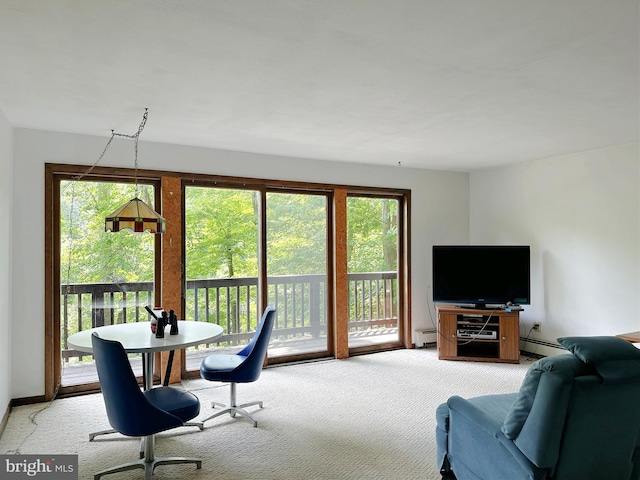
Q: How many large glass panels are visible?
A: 4